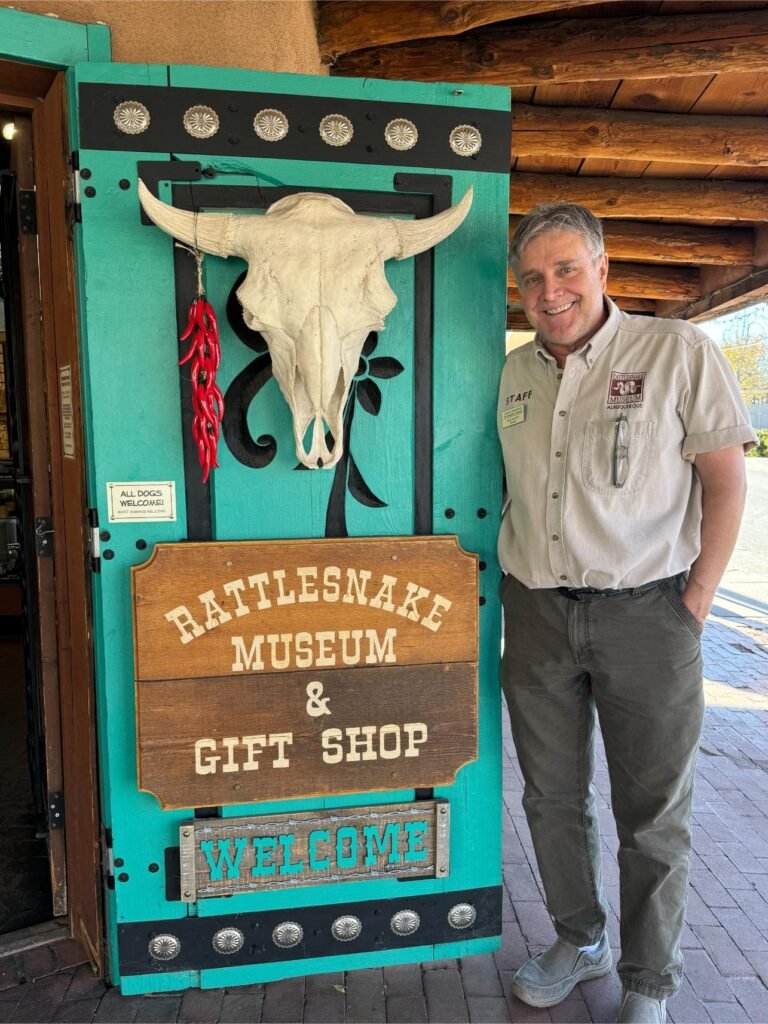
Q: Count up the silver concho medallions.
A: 12